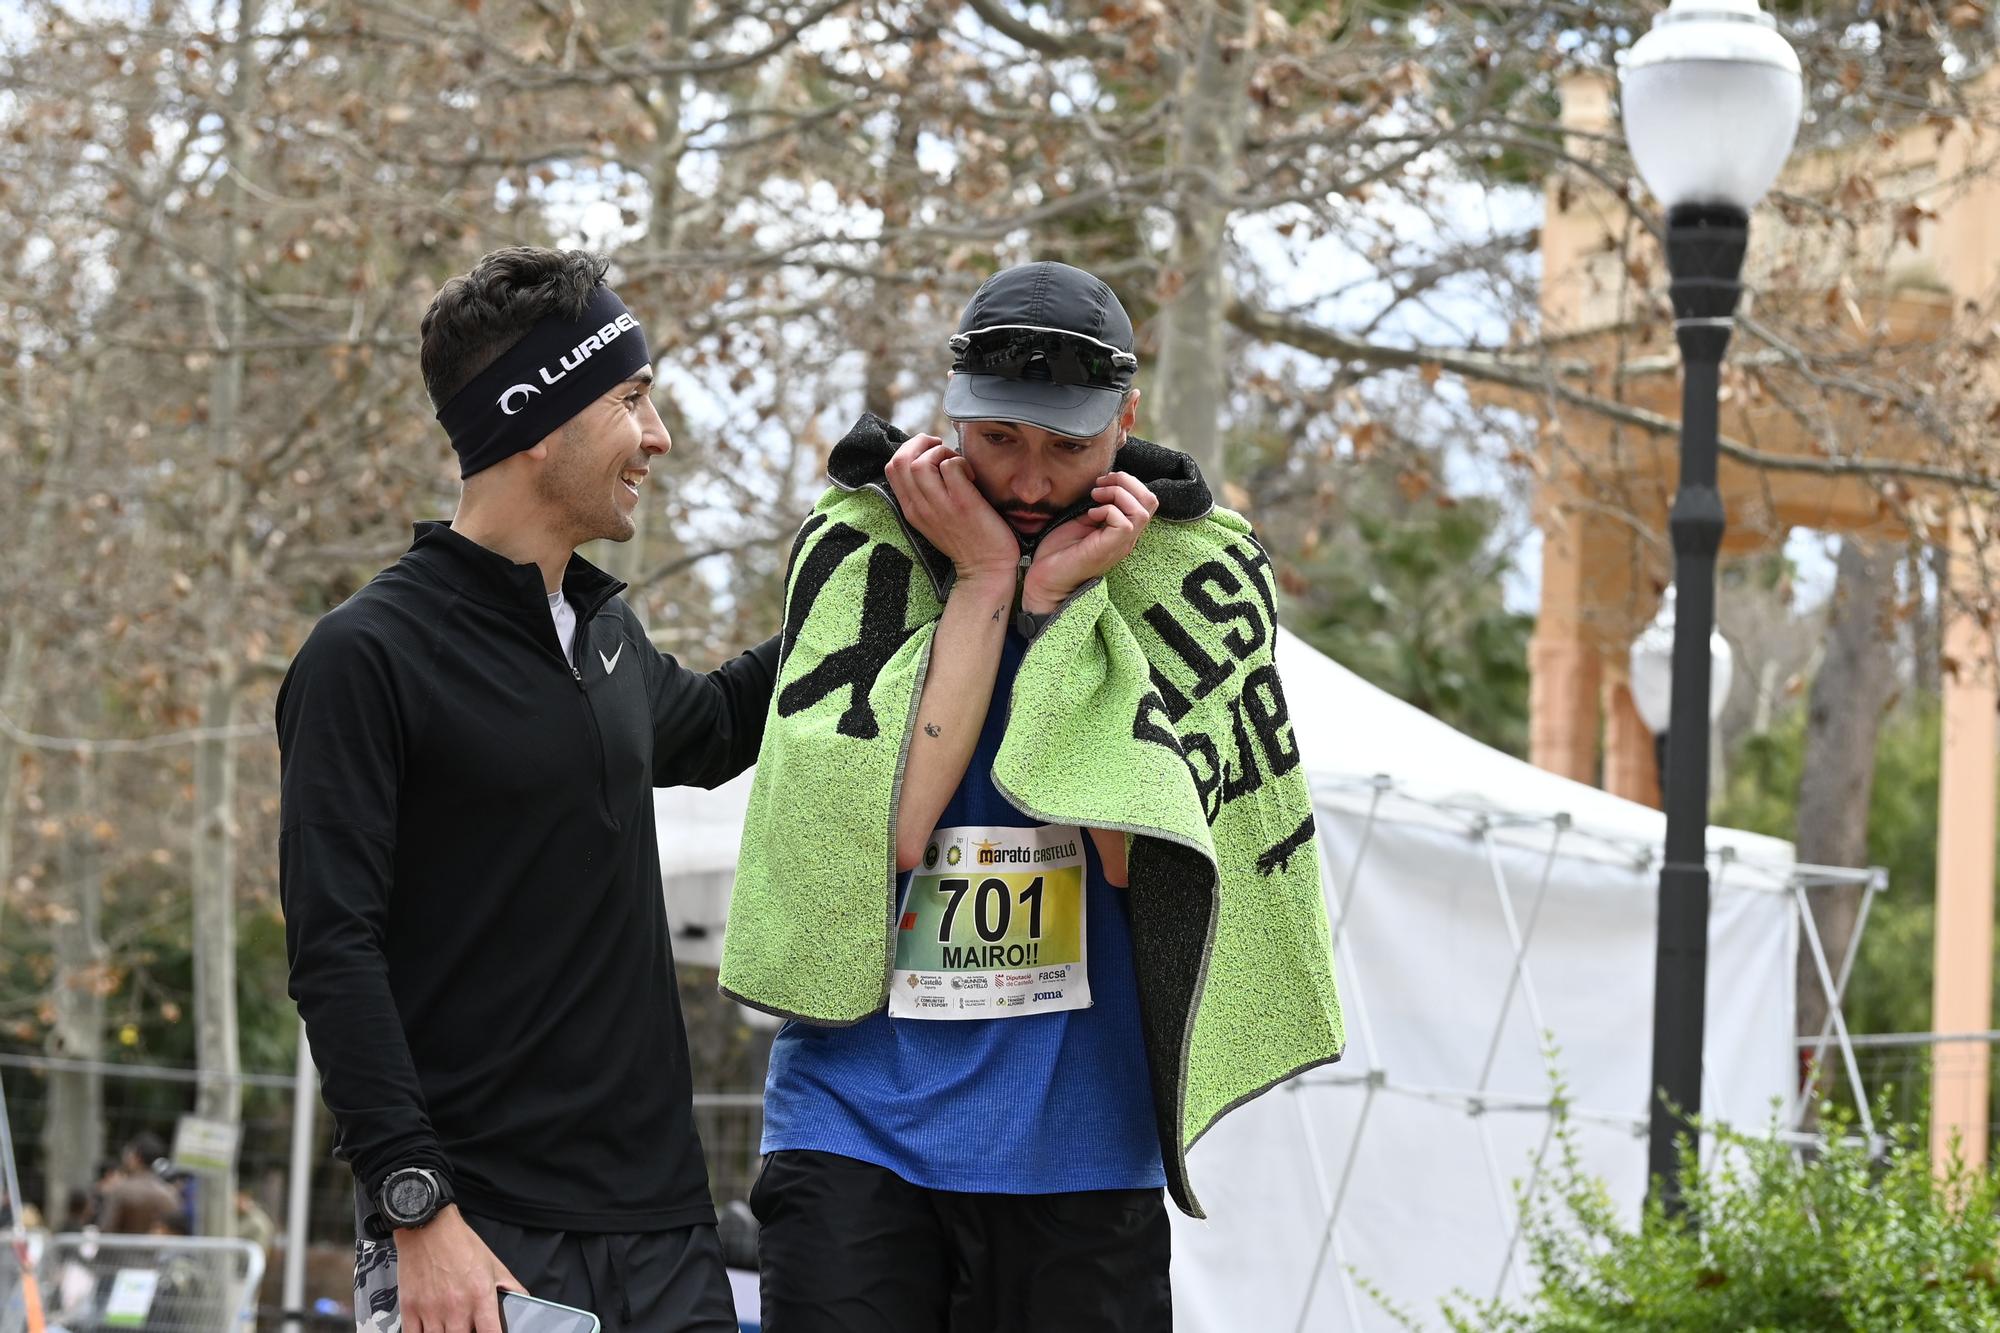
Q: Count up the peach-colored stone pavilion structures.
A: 1